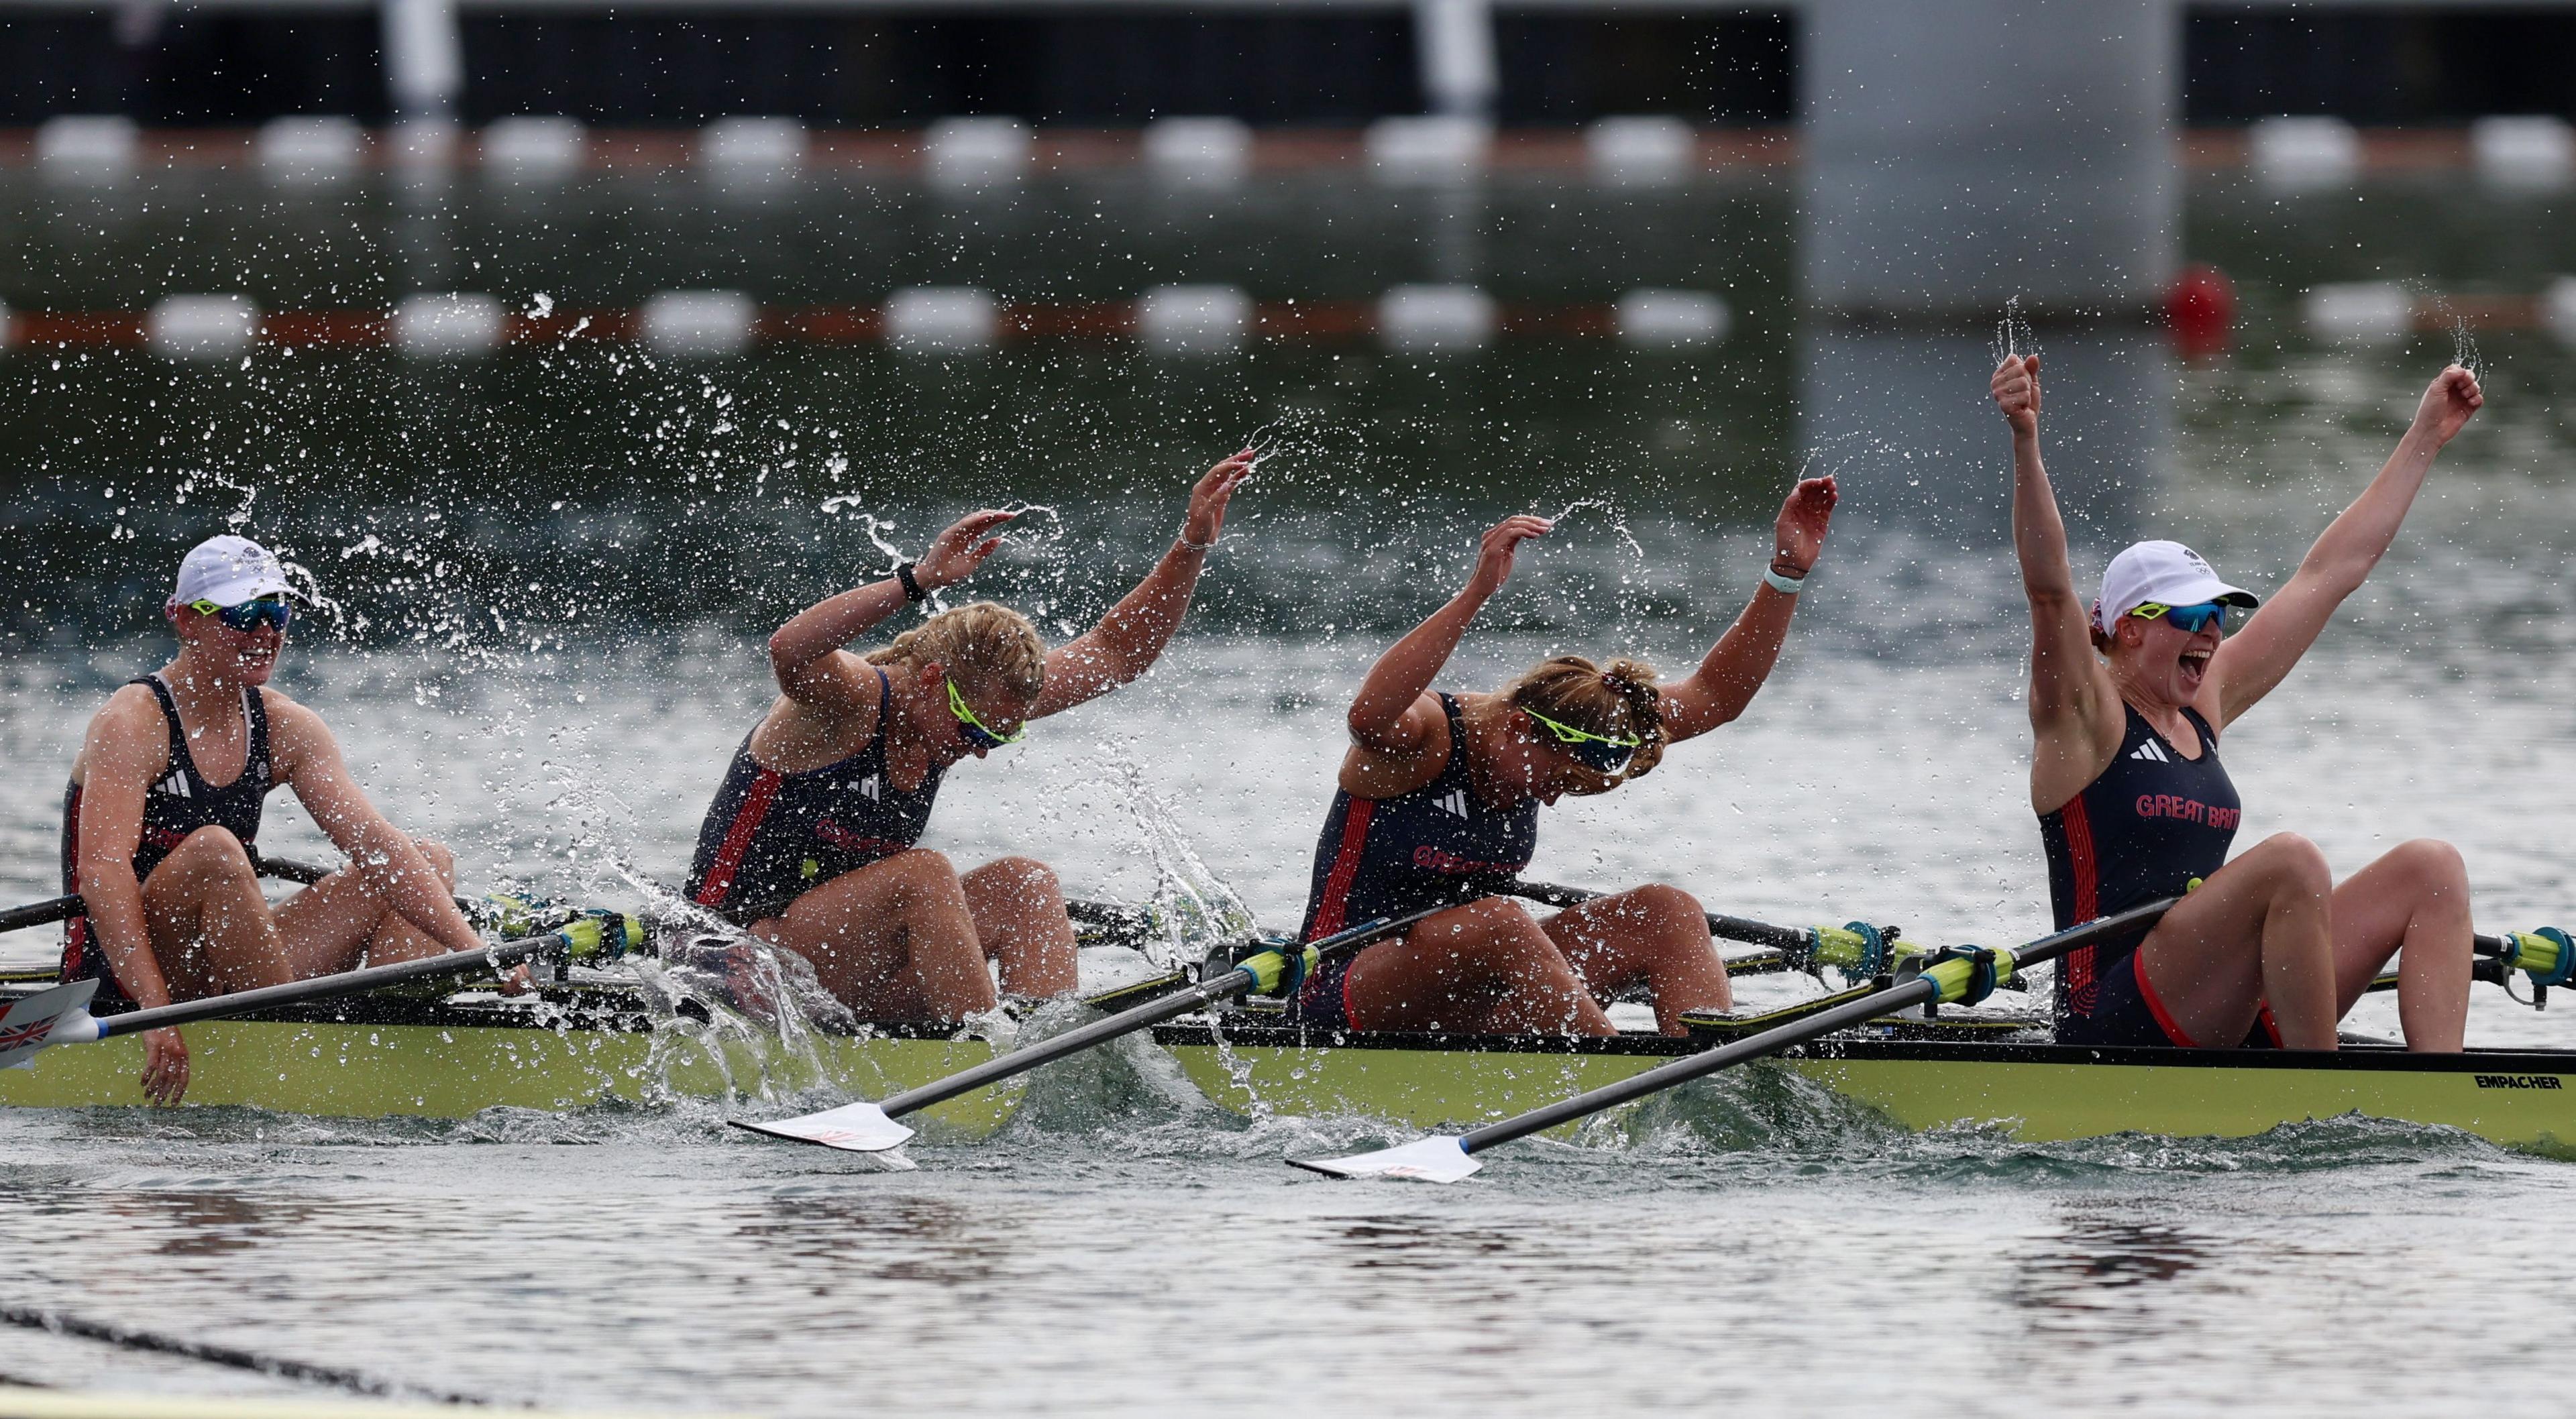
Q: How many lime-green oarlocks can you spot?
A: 7